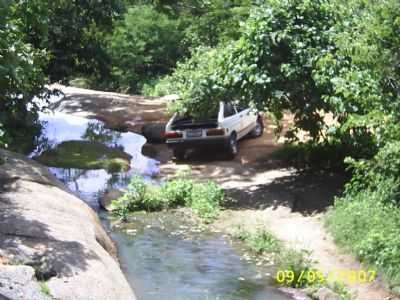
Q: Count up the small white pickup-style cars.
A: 1